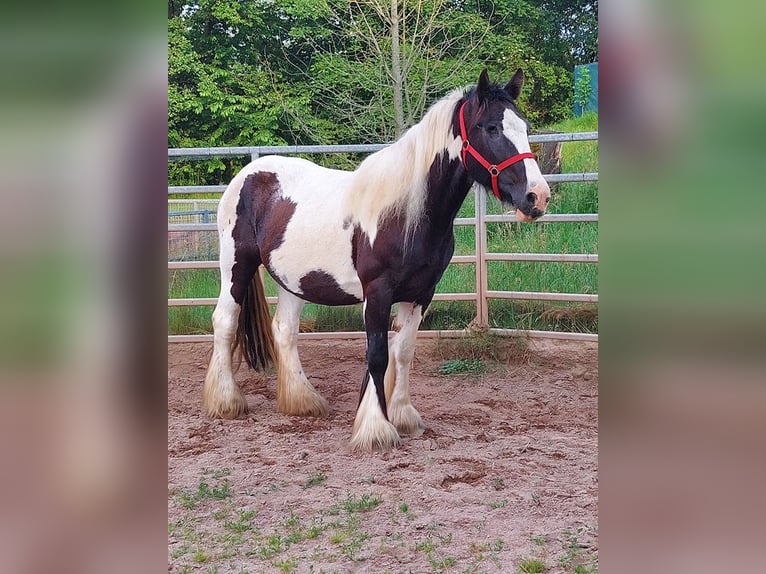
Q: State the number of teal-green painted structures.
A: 1